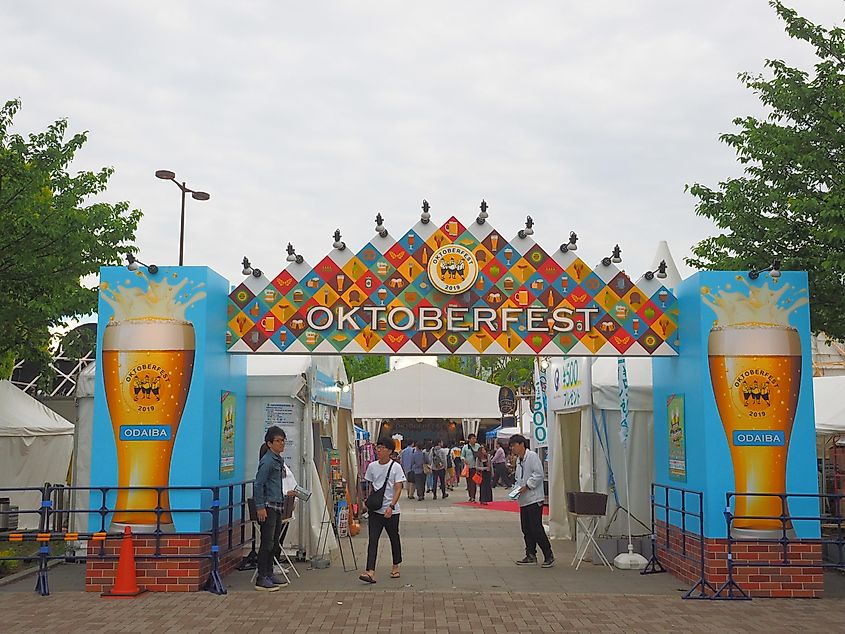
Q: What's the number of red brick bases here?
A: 2